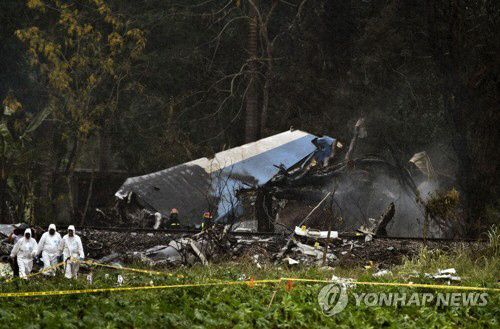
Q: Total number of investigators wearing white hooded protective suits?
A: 3